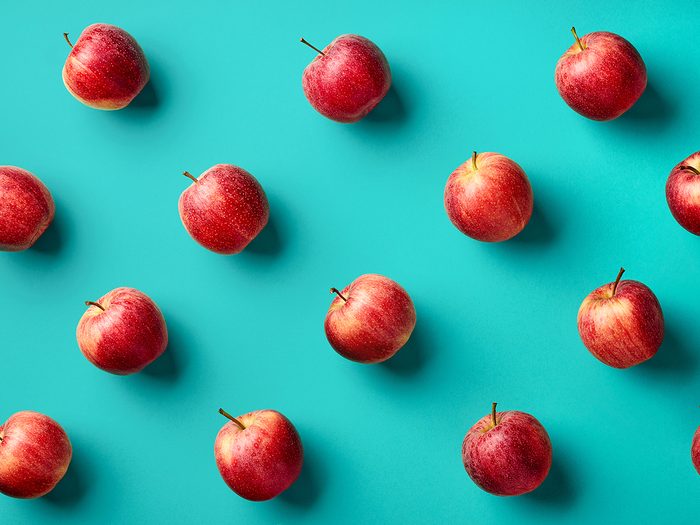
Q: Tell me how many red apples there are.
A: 14